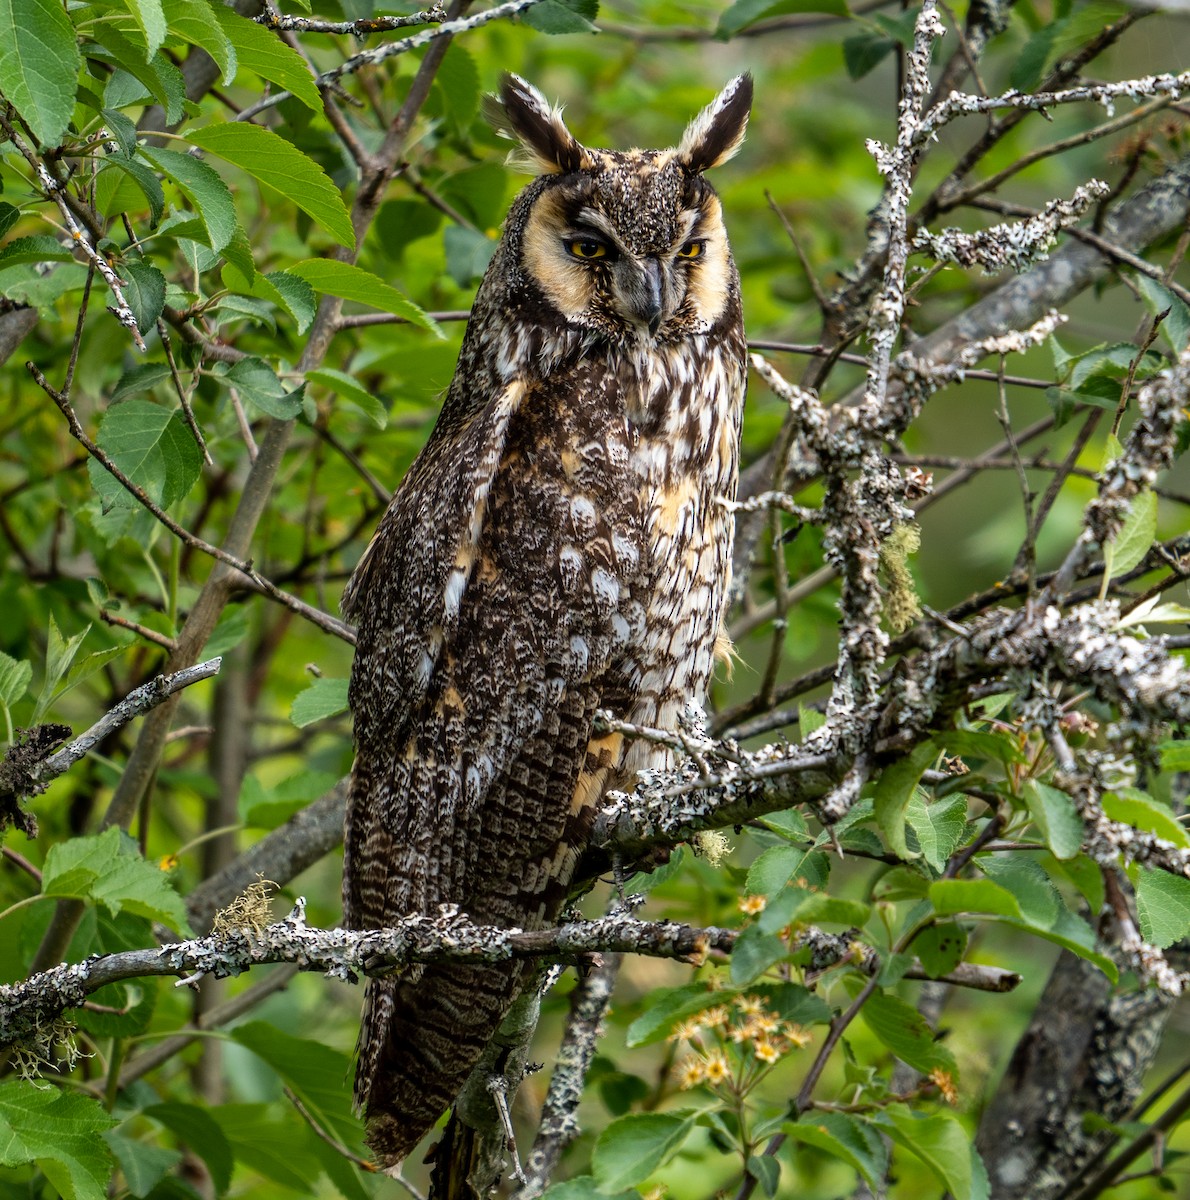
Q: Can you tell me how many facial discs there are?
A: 2